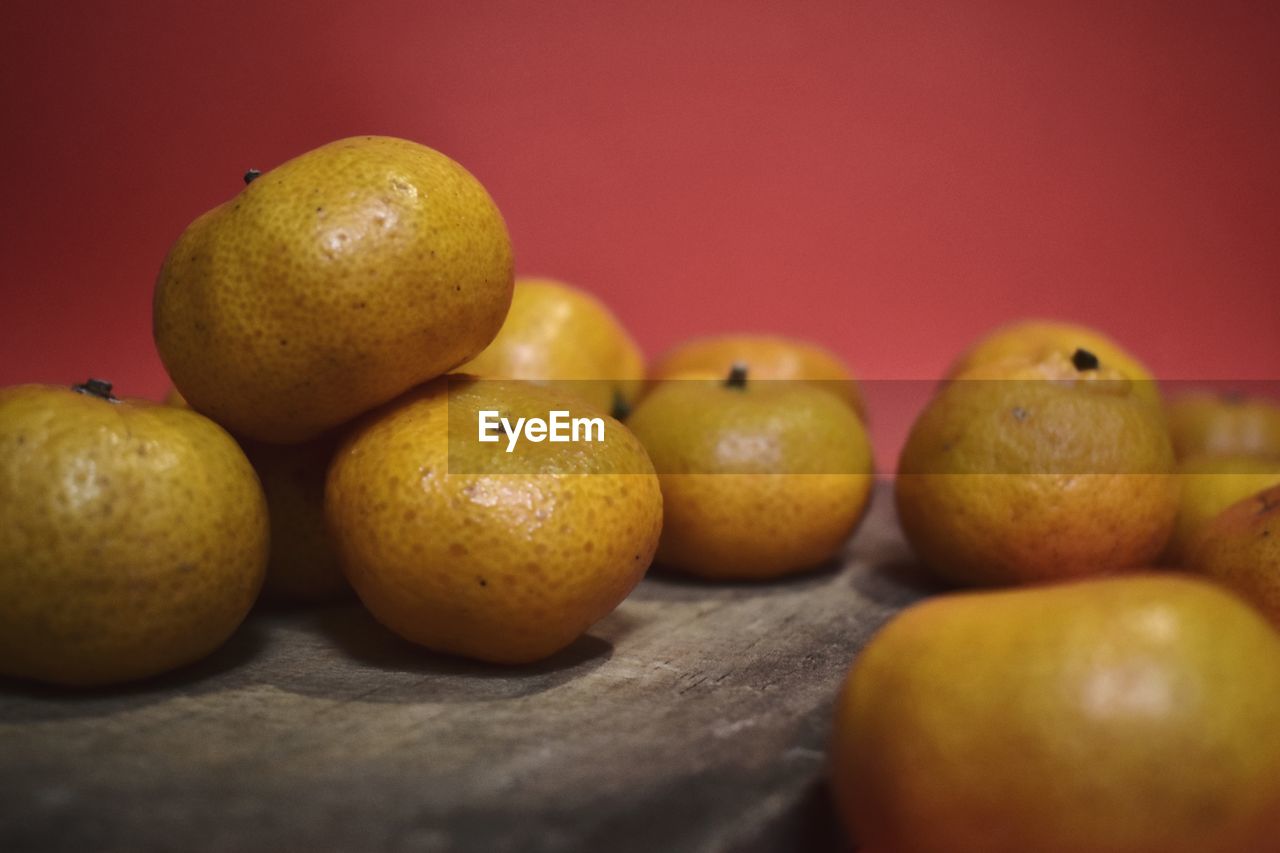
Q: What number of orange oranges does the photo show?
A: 13